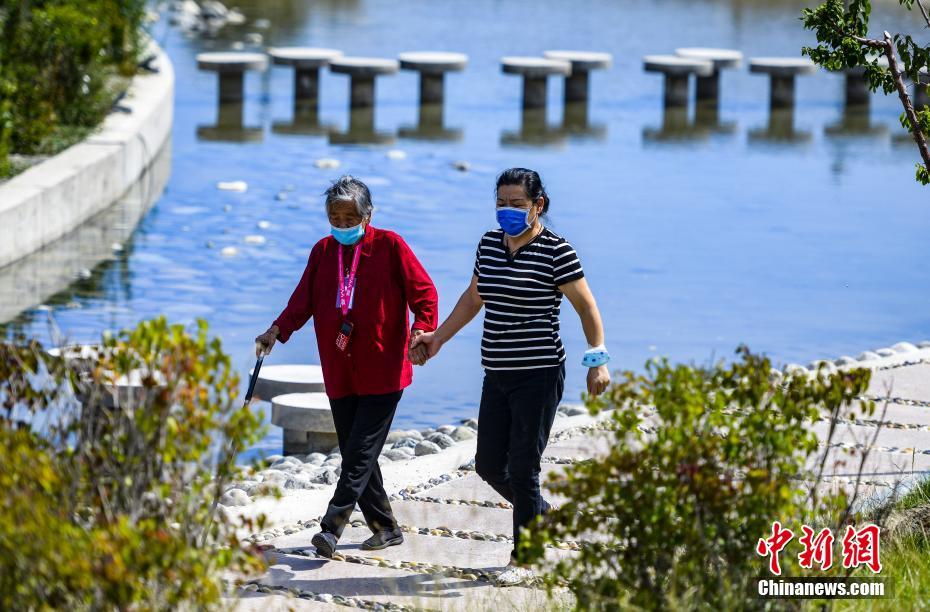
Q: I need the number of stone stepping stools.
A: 15